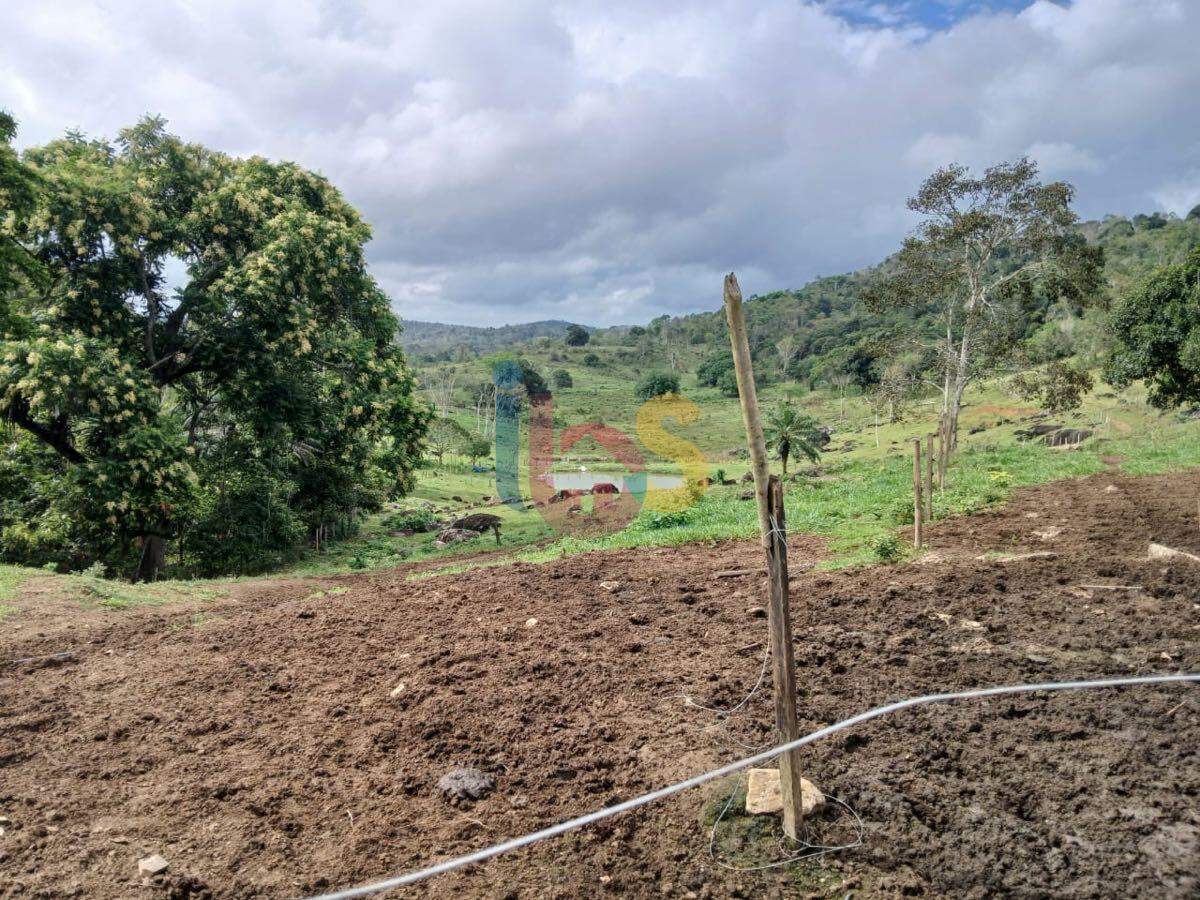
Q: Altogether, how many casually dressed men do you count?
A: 0